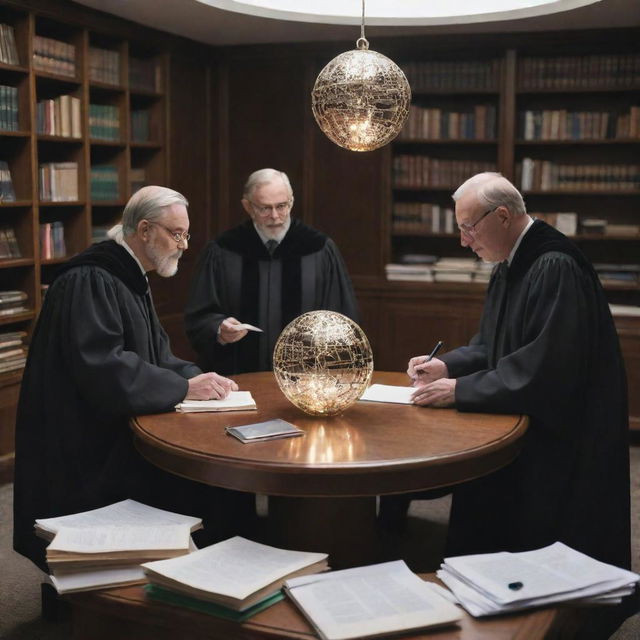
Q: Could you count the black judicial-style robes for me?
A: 3